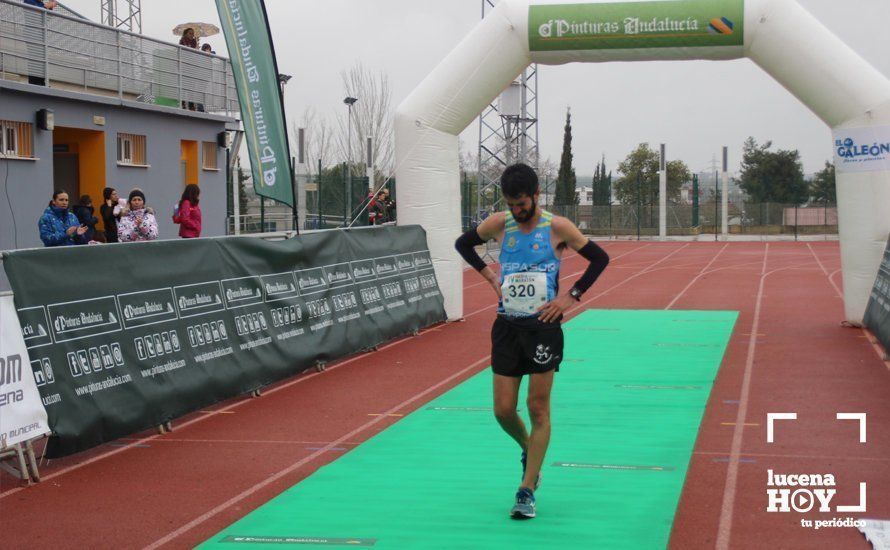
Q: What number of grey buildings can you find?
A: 1